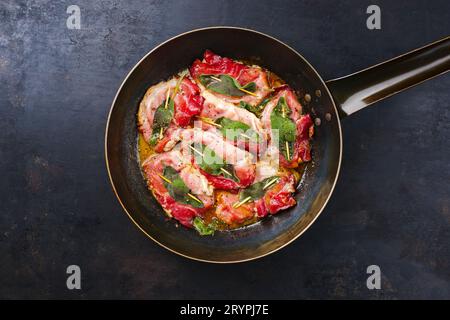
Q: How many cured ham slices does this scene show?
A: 7